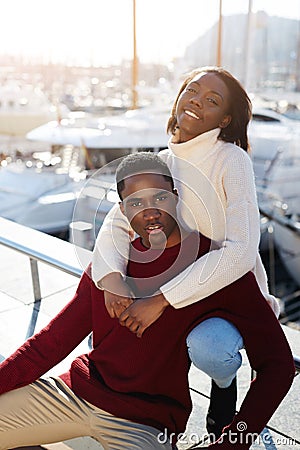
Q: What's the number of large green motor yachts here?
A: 0